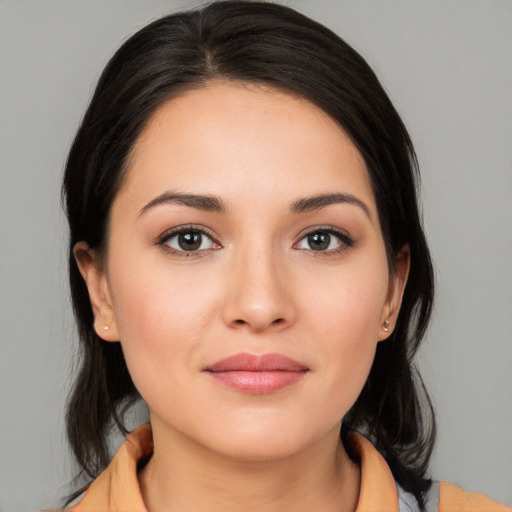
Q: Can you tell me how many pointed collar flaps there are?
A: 2